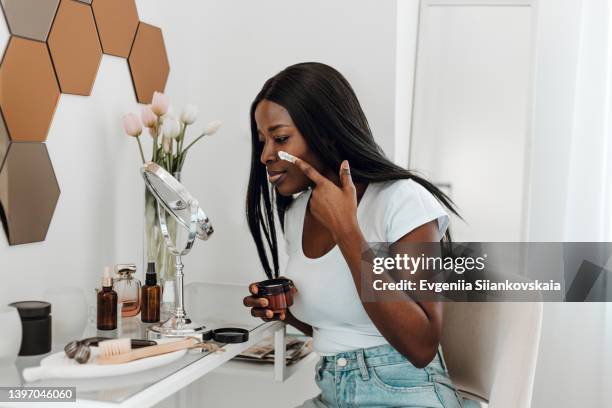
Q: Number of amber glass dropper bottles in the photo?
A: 2